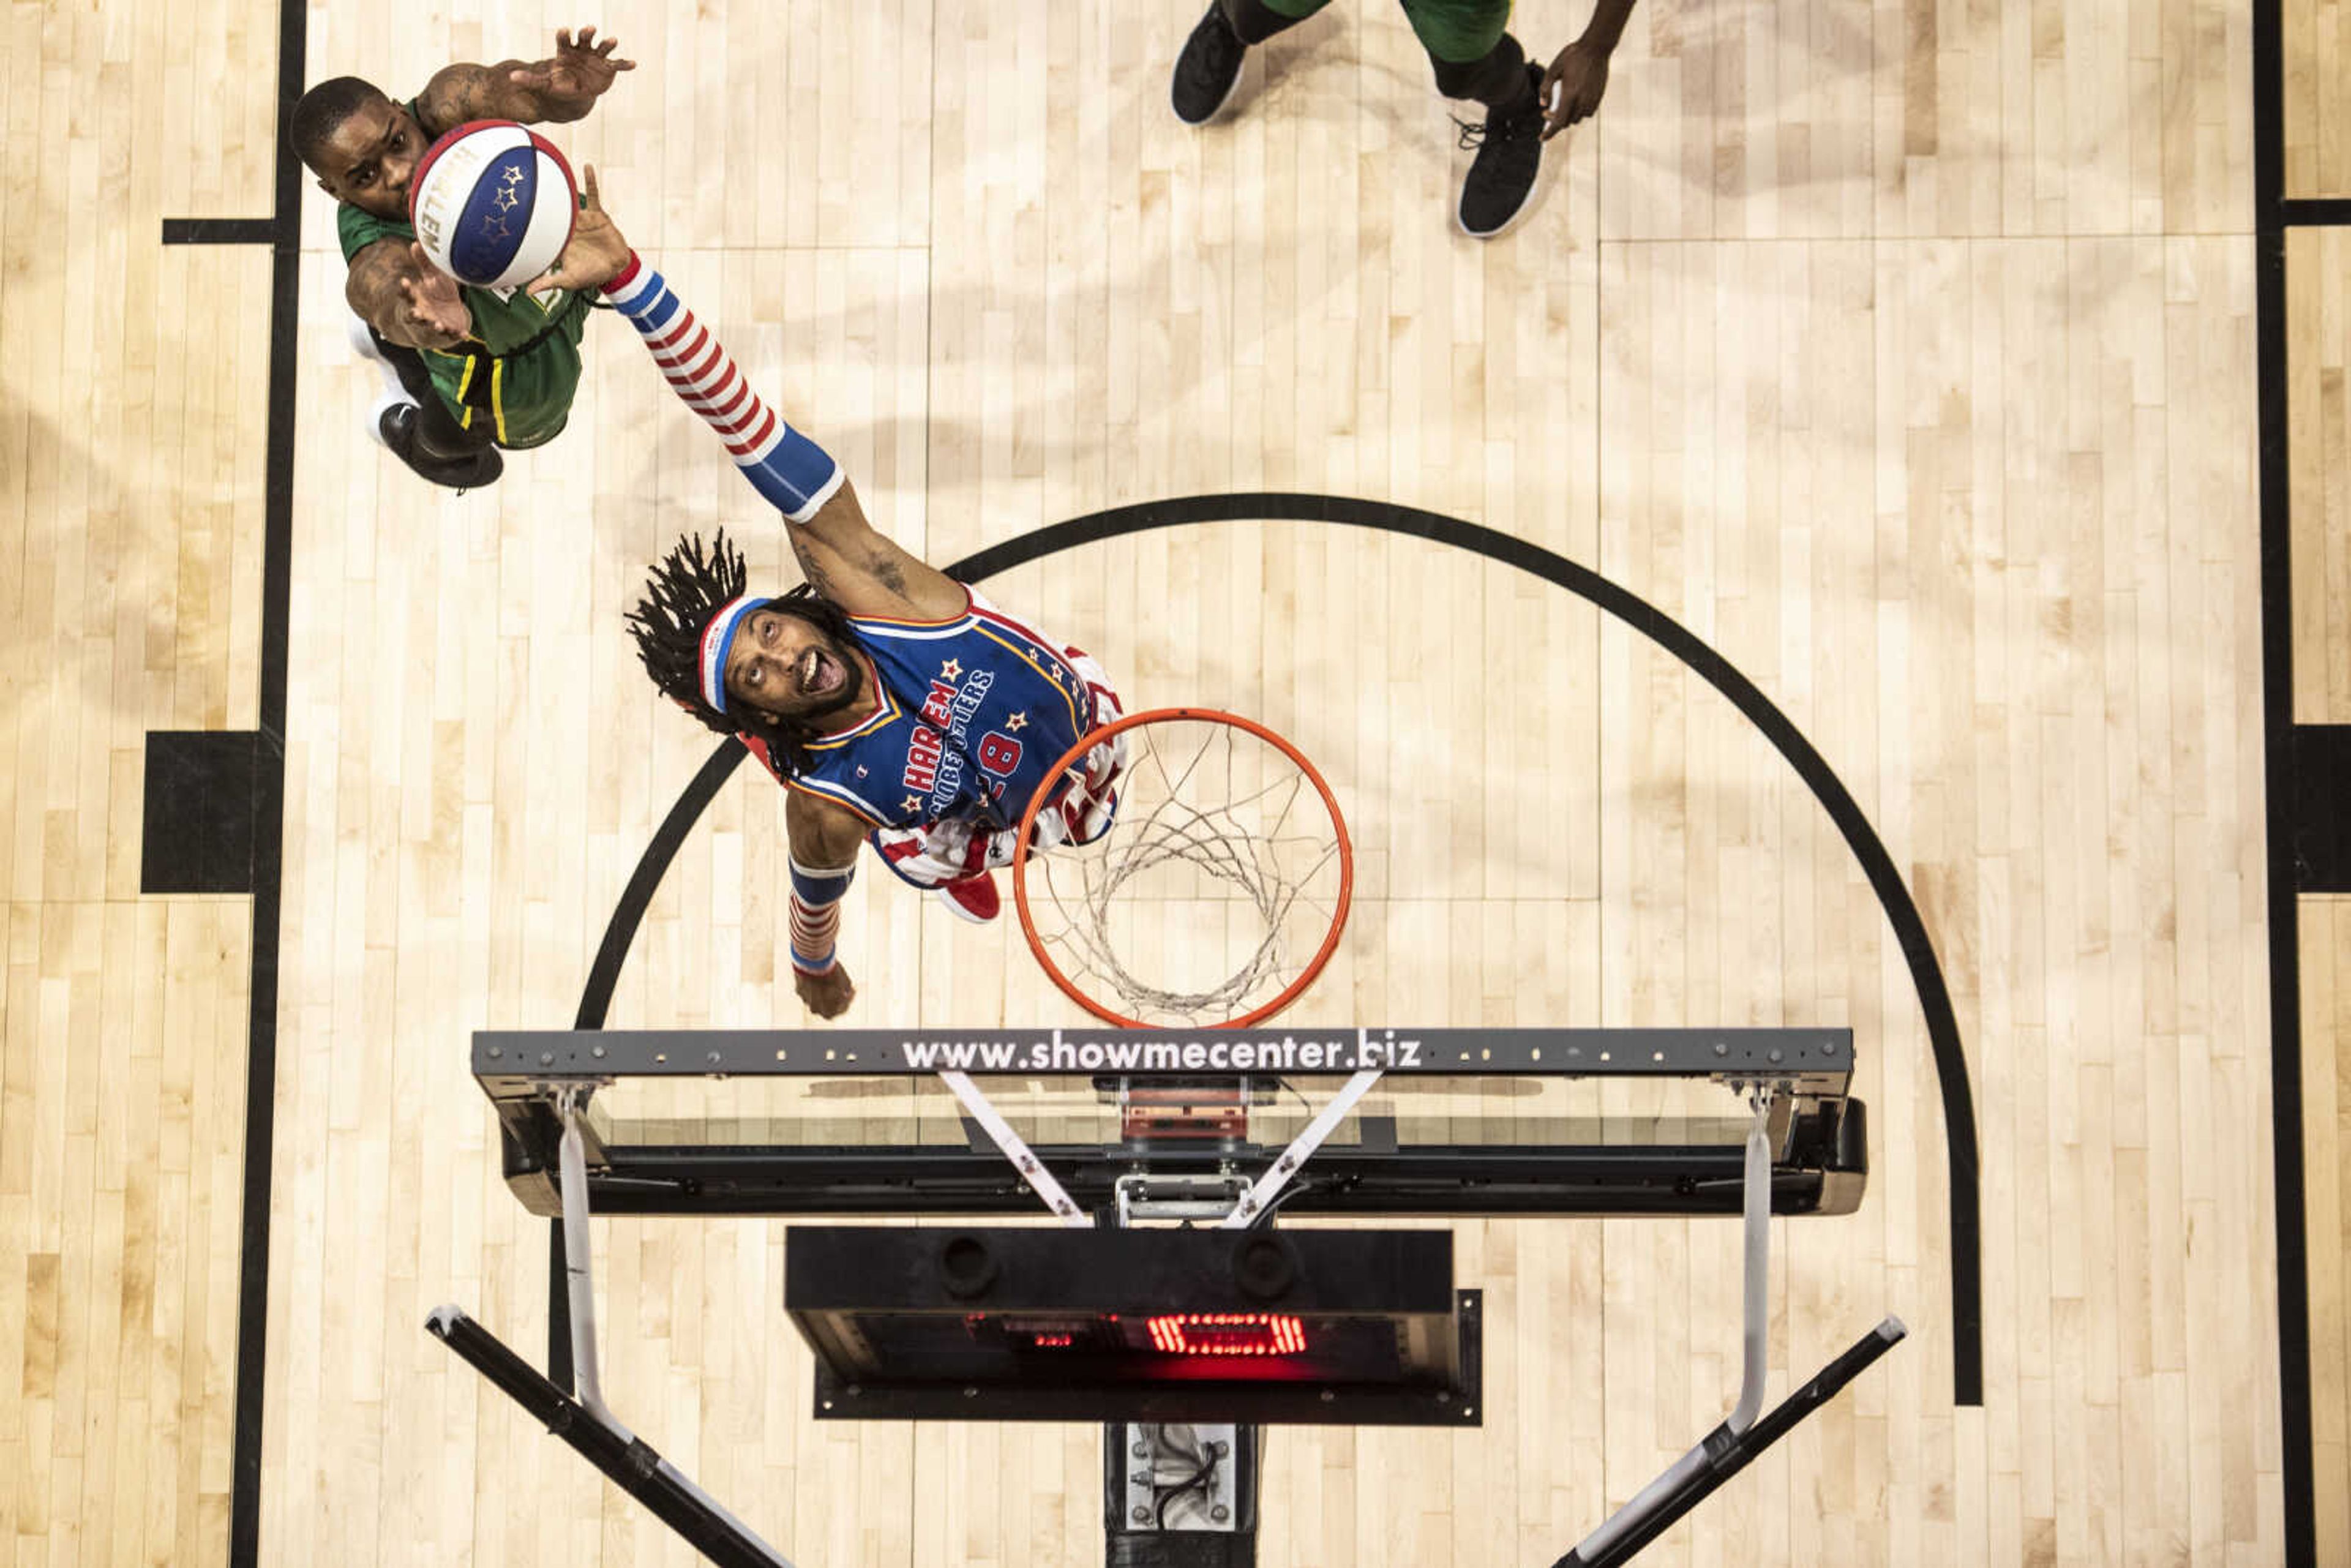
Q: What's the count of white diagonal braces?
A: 2